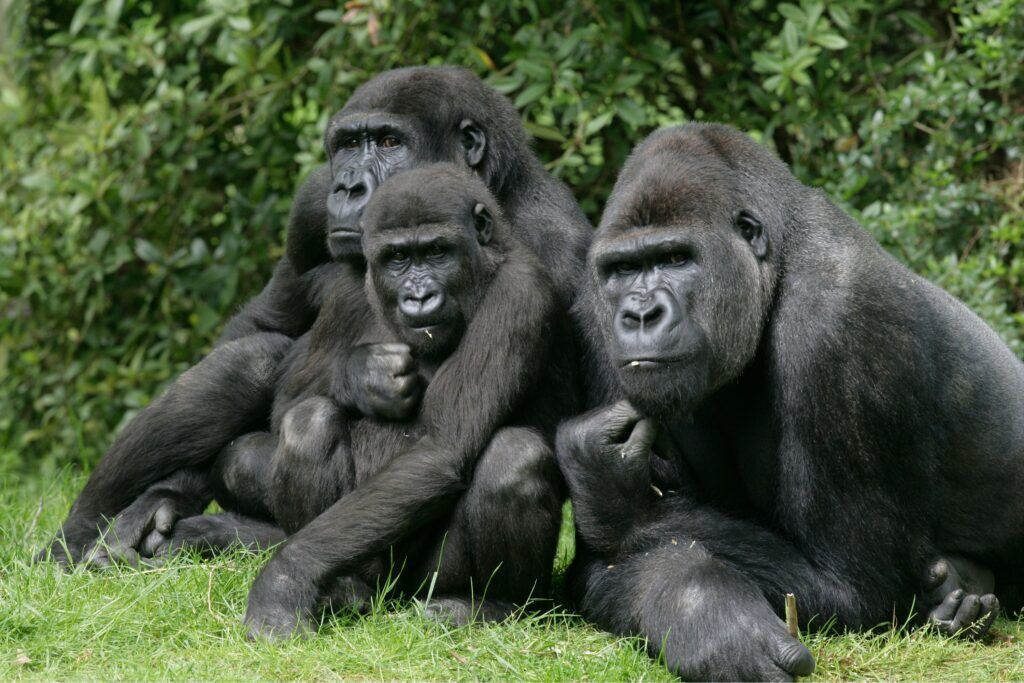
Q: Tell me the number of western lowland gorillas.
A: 3